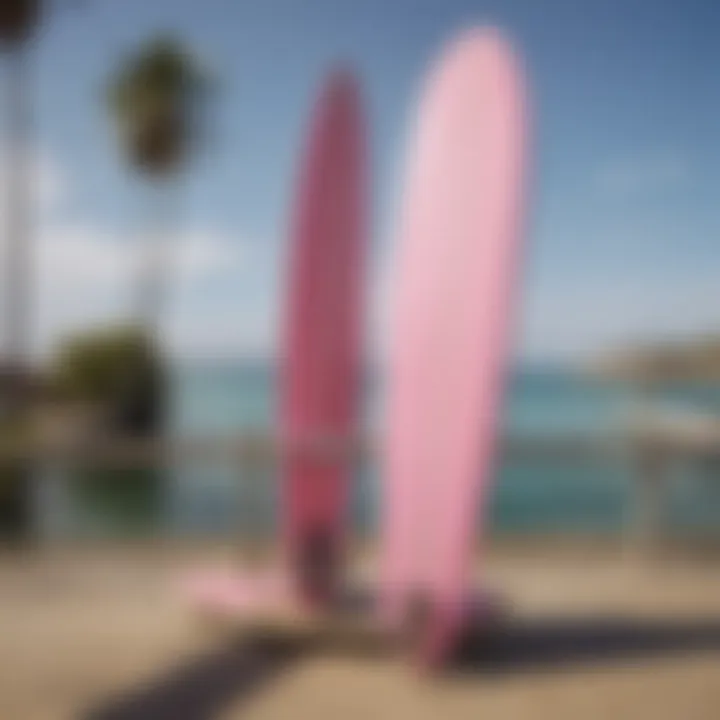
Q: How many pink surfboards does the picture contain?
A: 2